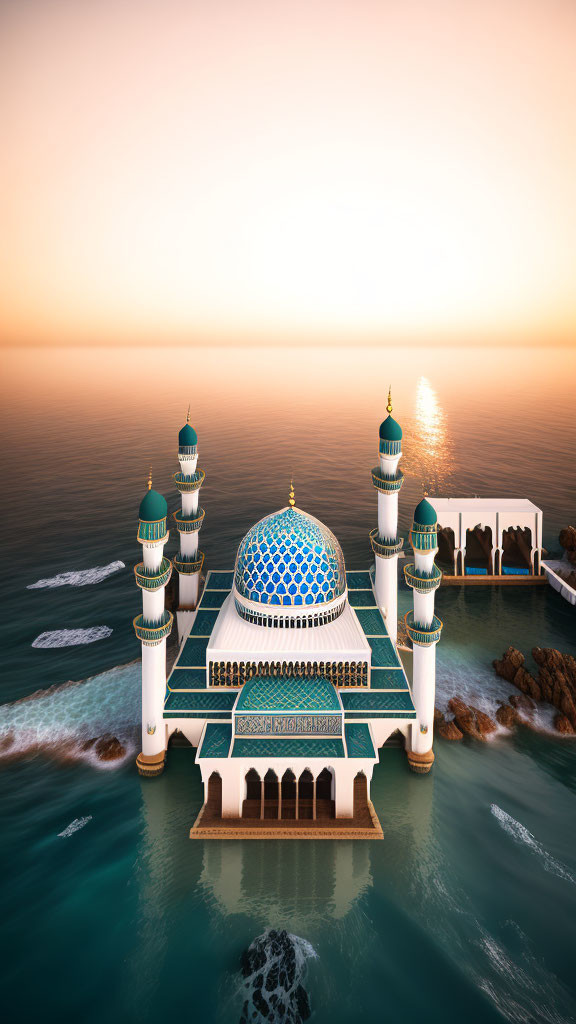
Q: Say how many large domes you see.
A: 1